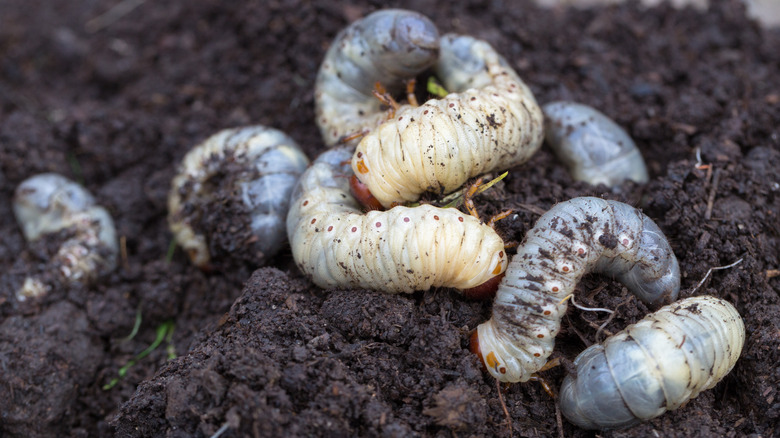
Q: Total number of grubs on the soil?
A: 8